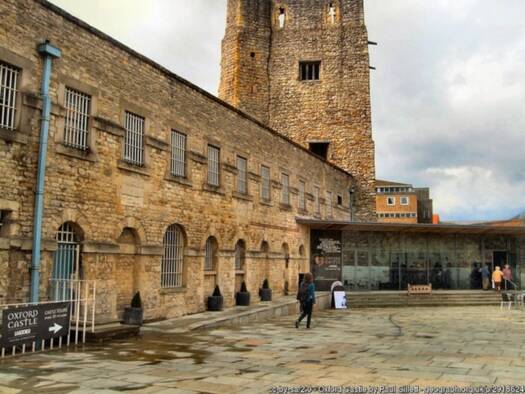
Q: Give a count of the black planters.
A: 4